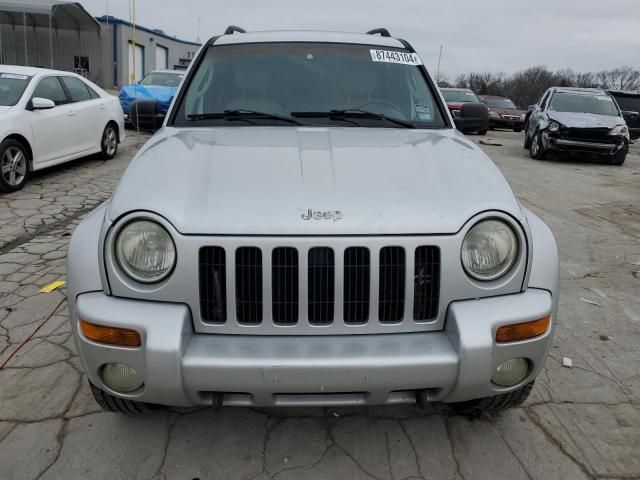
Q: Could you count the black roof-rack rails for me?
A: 2